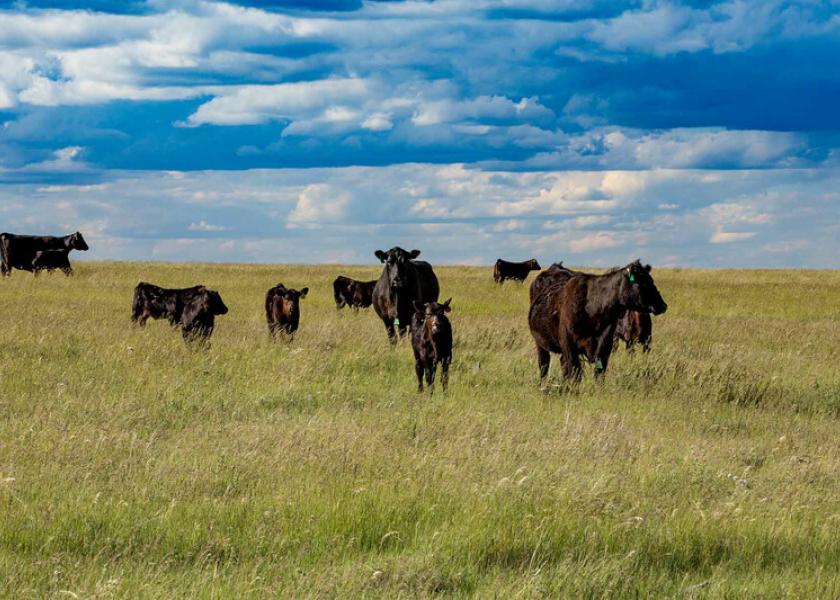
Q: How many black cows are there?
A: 11